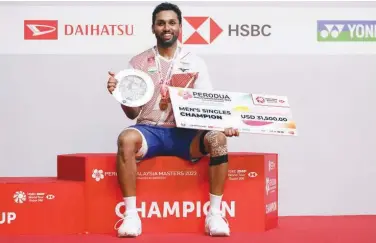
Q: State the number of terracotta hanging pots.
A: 0